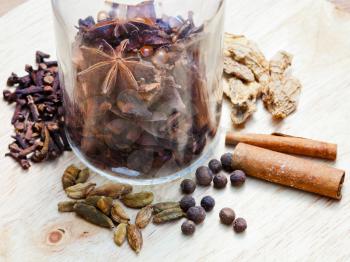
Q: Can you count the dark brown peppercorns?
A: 12